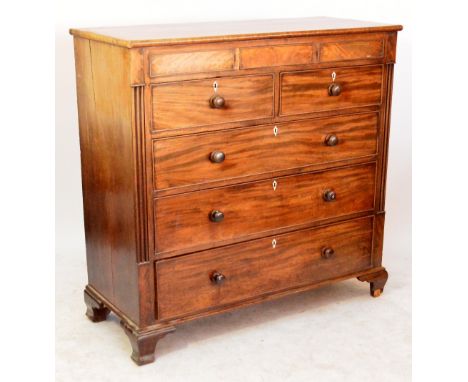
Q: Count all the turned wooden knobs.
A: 8